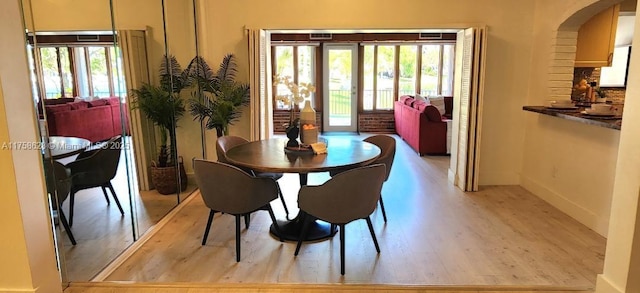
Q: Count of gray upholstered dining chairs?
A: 4